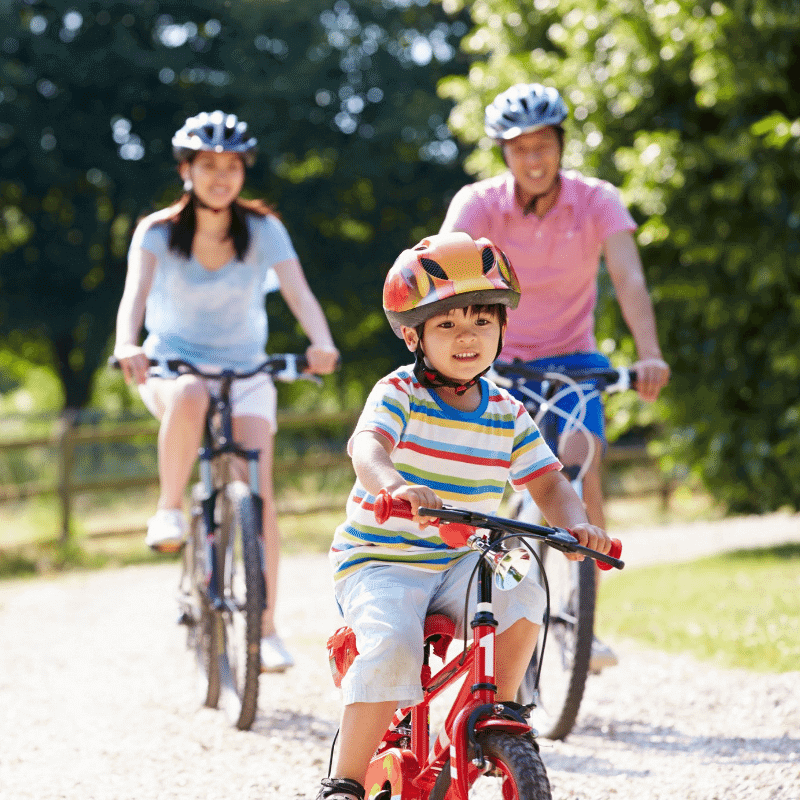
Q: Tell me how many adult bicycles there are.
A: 2